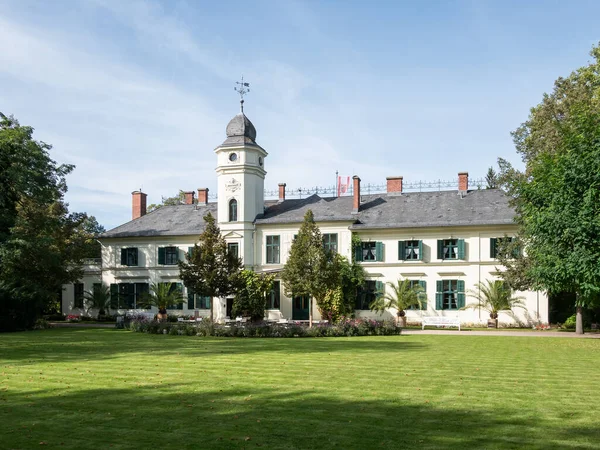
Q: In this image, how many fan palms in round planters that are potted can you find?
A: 4